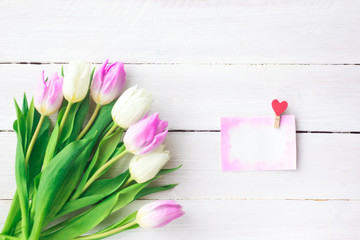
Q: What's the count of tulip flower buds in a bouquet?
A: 7